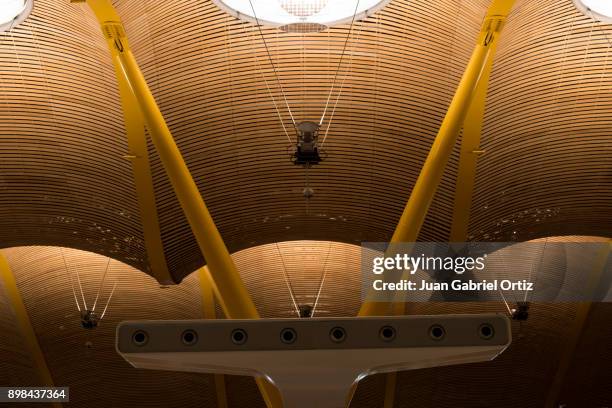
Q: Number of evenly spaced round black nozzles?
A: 8